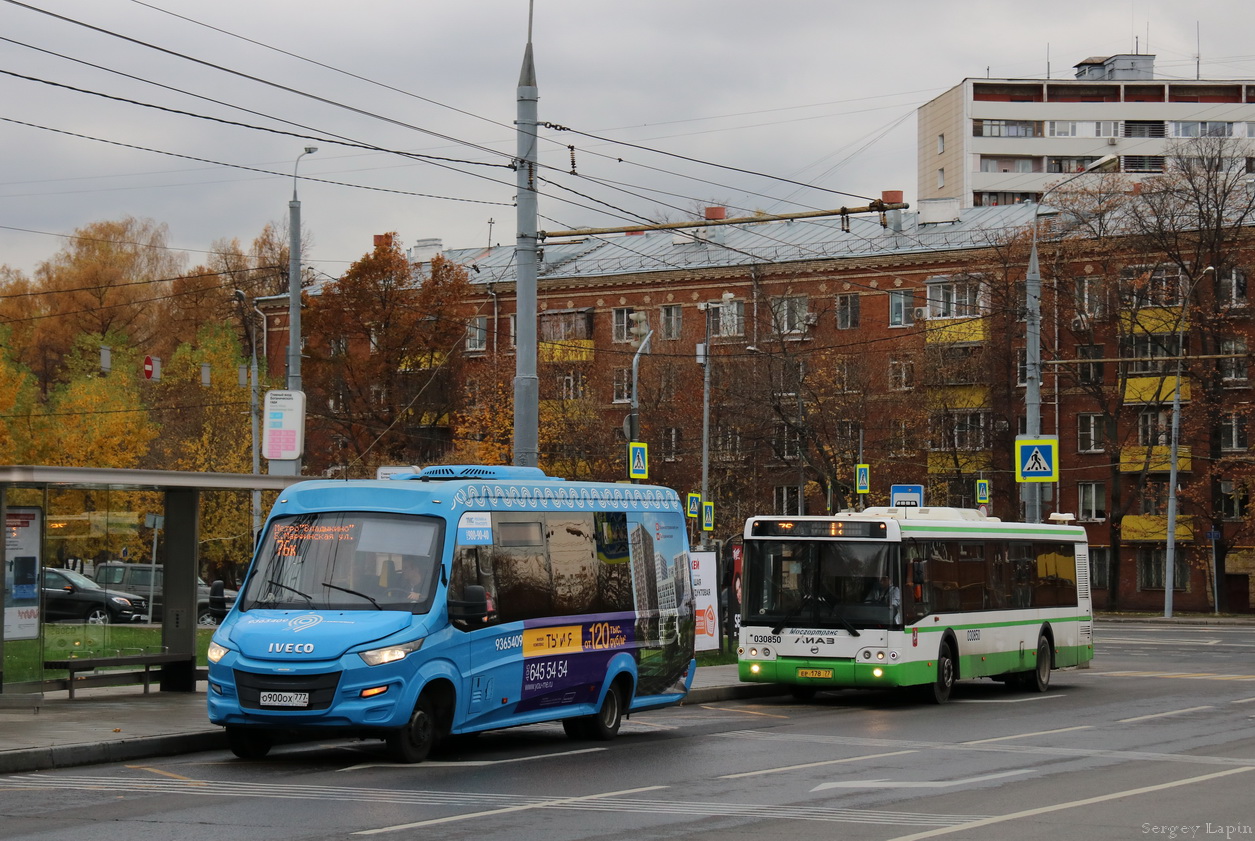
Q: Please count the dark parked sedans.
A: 1